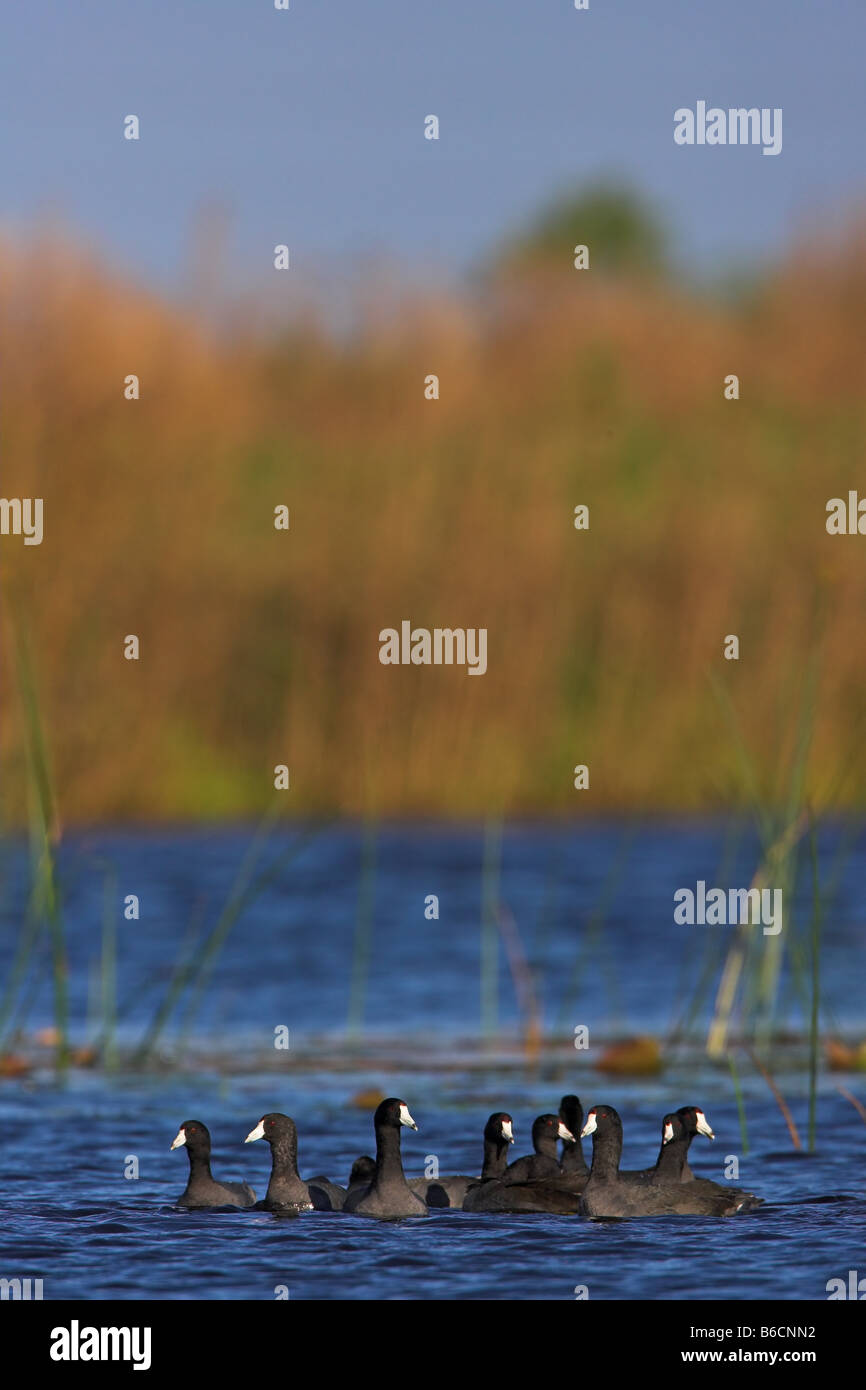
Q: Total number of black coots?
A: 10